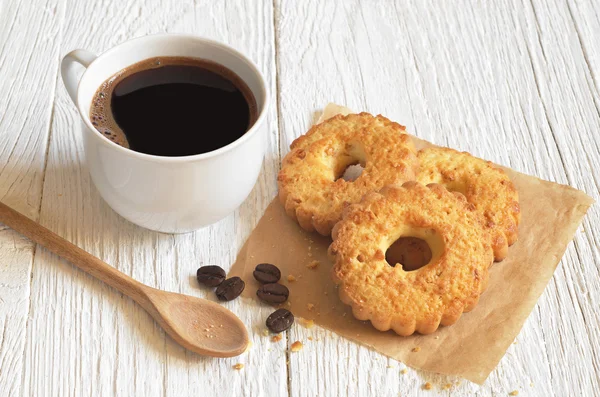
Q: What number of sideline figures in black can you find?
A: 0